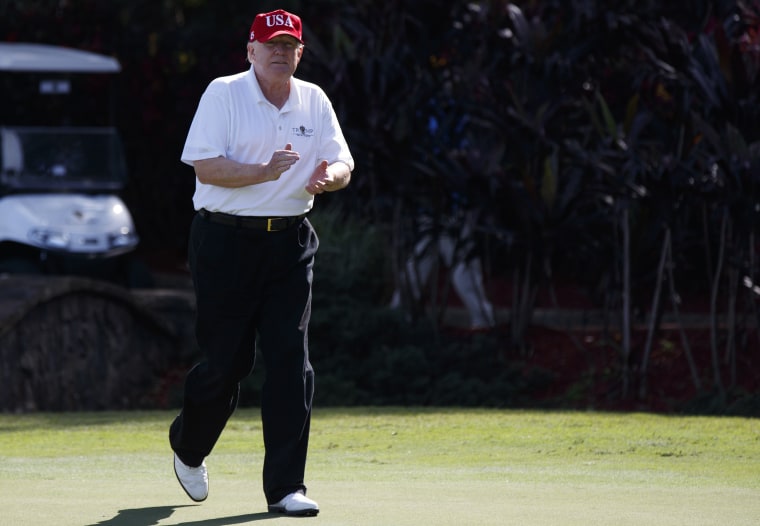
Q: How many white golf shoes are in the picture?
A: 2